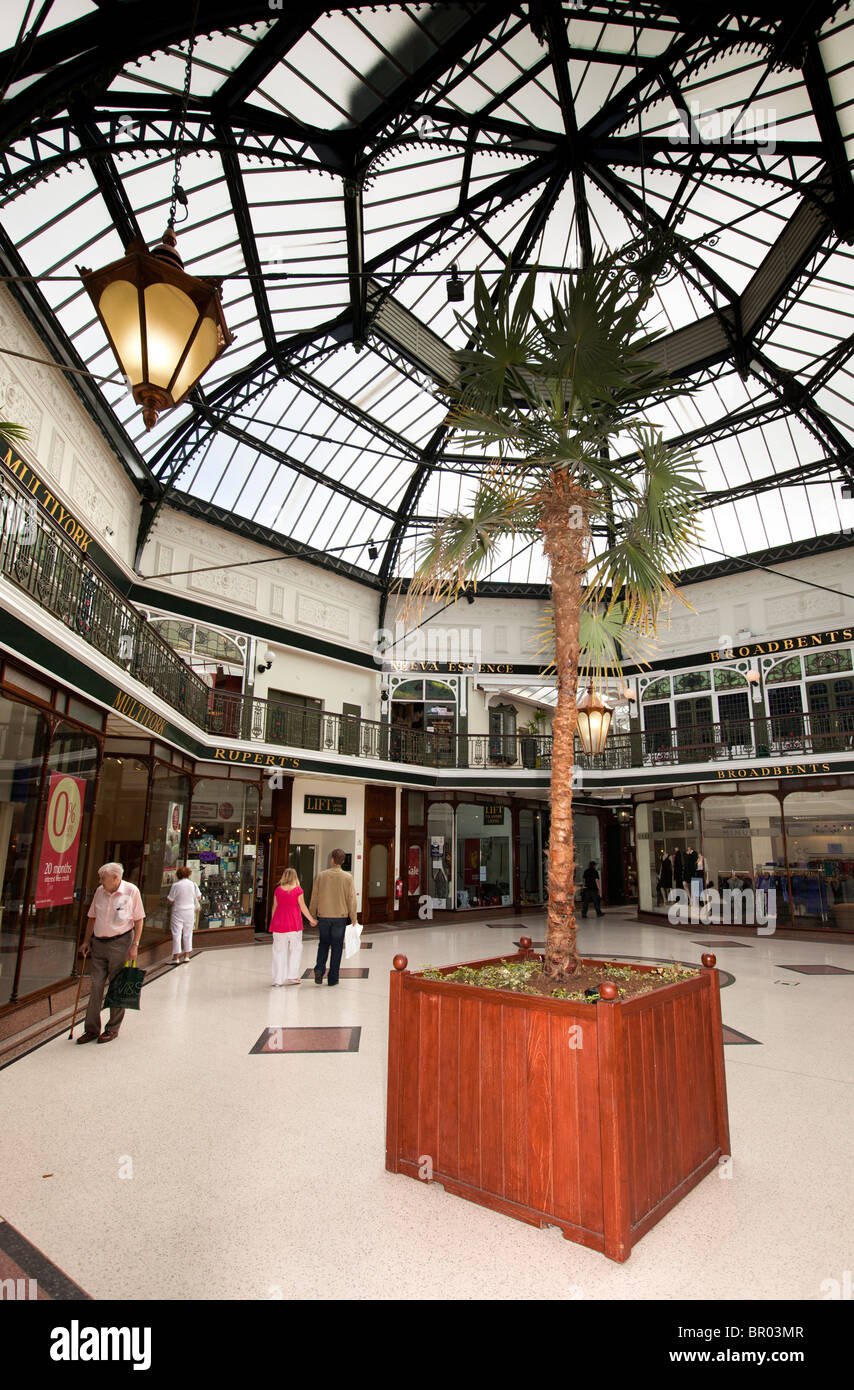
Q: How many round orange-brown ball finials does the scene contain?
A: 4